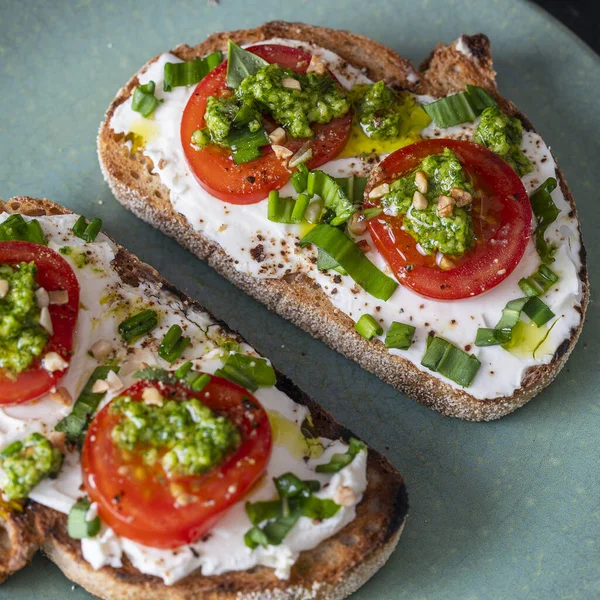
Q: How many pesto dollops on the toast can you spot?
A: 7